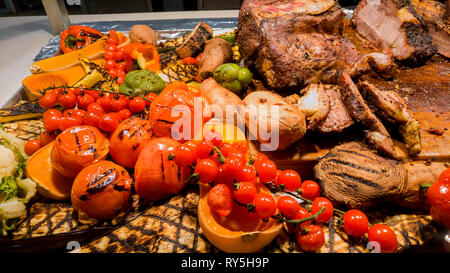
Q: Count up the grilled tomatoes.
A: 5